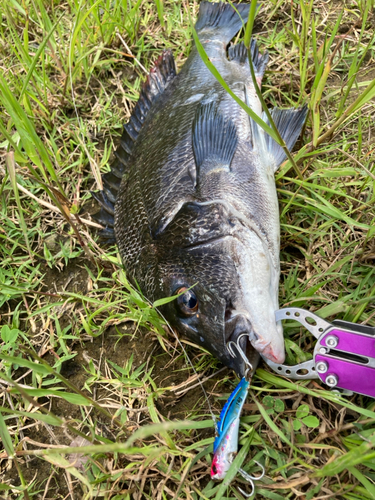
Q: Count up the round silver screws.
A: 3